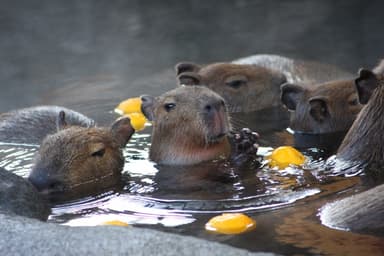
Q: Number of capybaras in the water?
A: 5